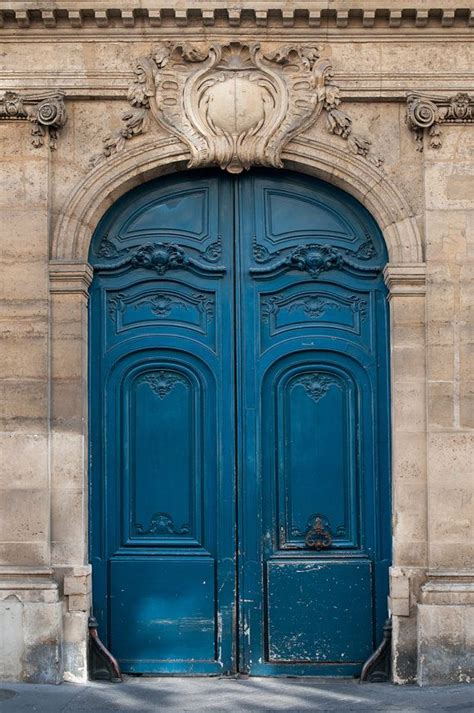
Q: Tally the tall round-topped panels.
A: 2